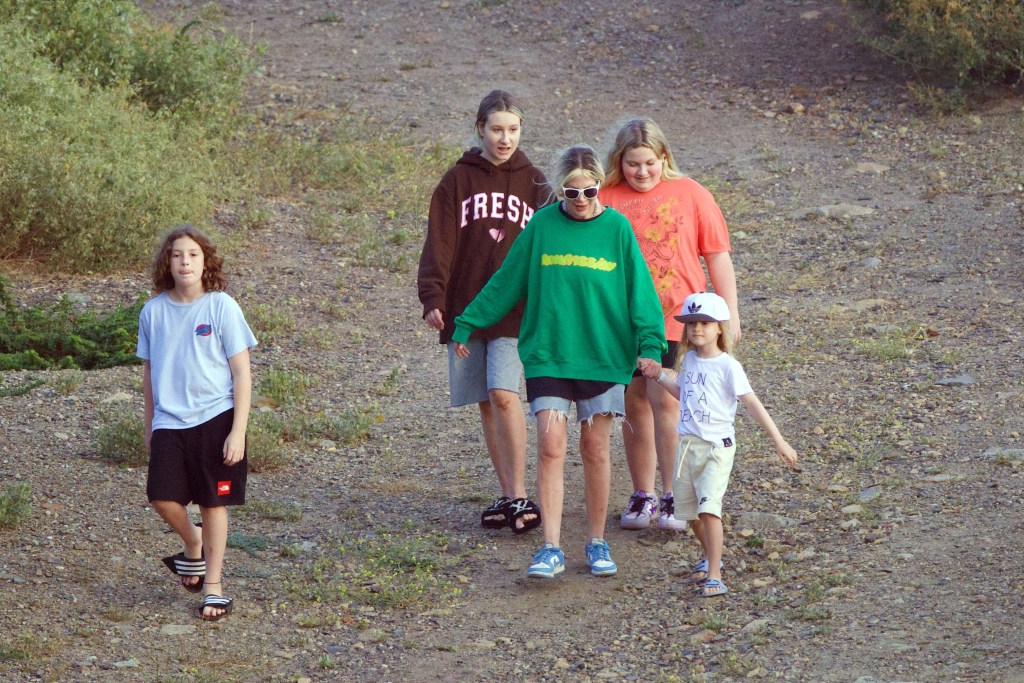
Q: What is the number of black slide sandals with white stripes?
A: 2